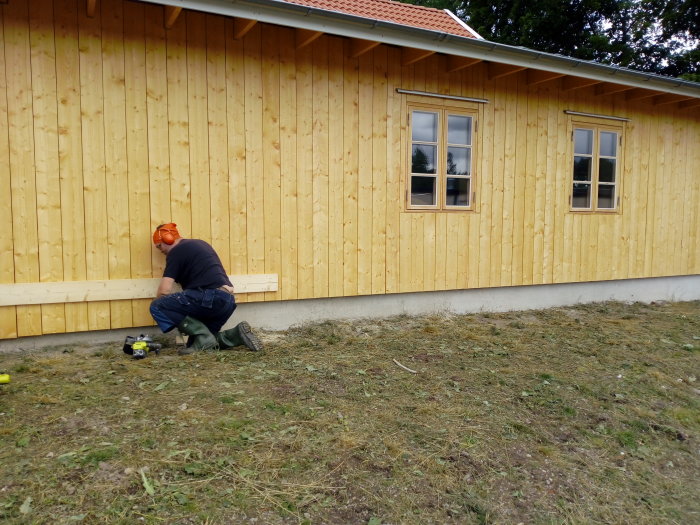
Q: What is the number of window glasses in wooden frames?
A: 12